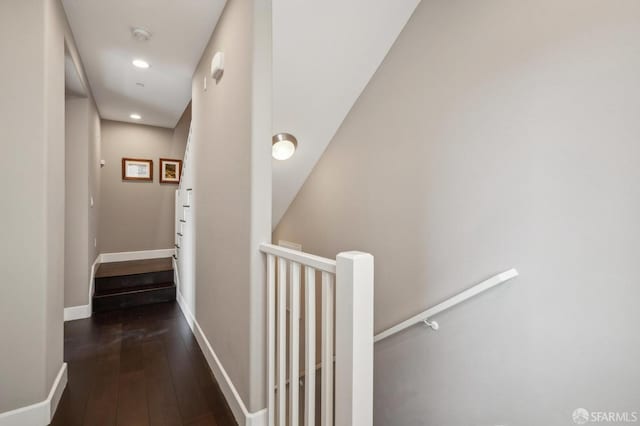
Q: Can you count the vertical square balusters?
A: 5